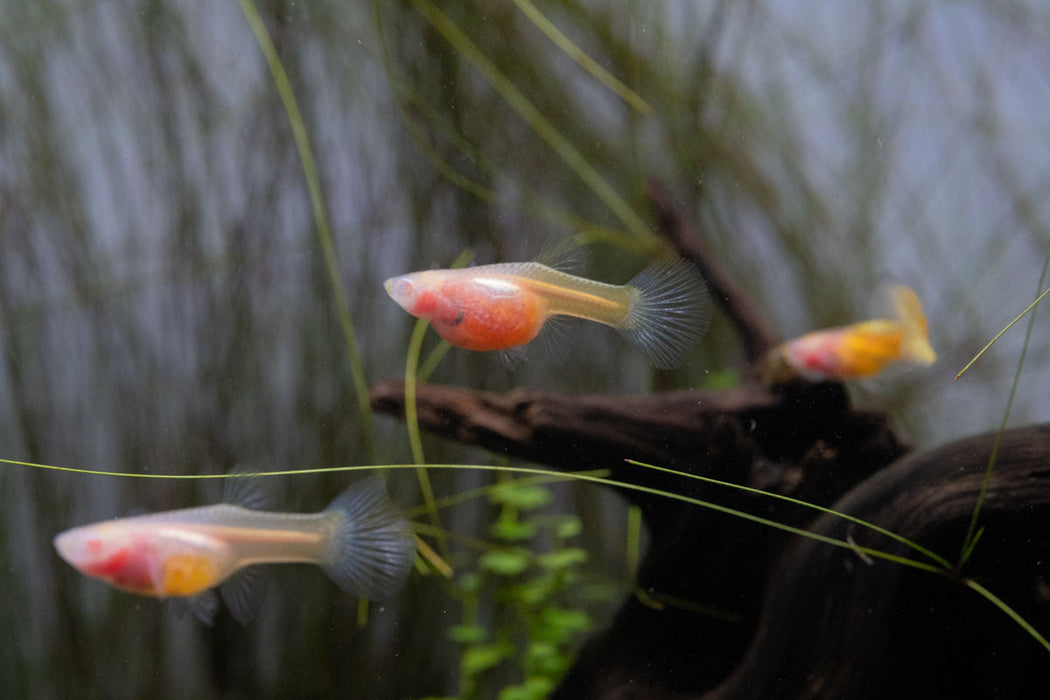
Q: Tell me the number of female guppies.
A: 2